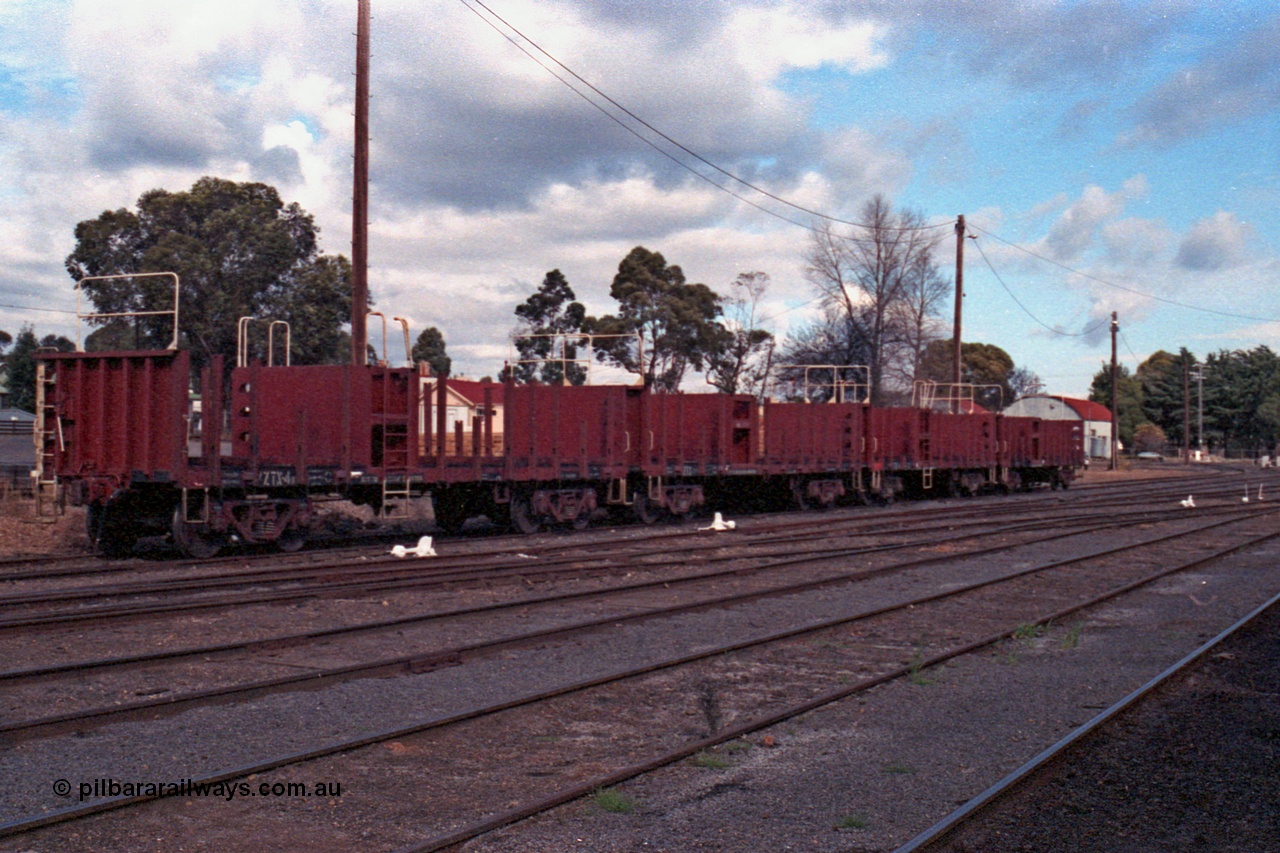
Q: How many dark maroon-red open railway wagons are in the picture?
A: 4